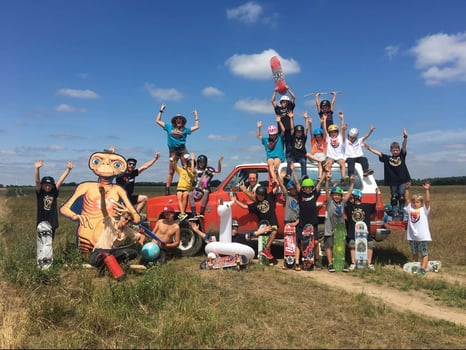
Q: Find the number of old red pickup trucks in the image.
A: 1